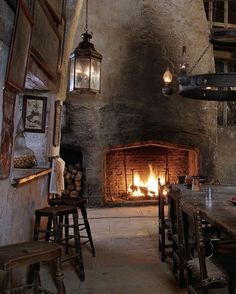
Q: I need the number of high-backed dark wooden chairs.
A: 3